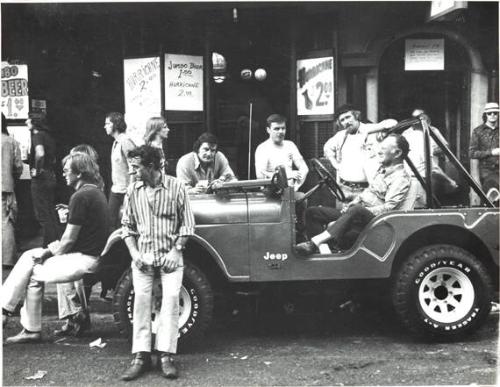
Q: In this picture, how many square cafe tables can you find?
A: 0